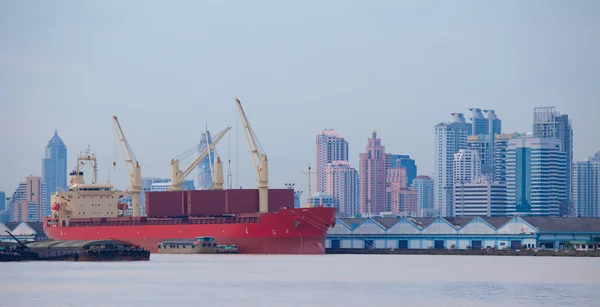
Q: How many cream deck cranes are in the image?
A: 4